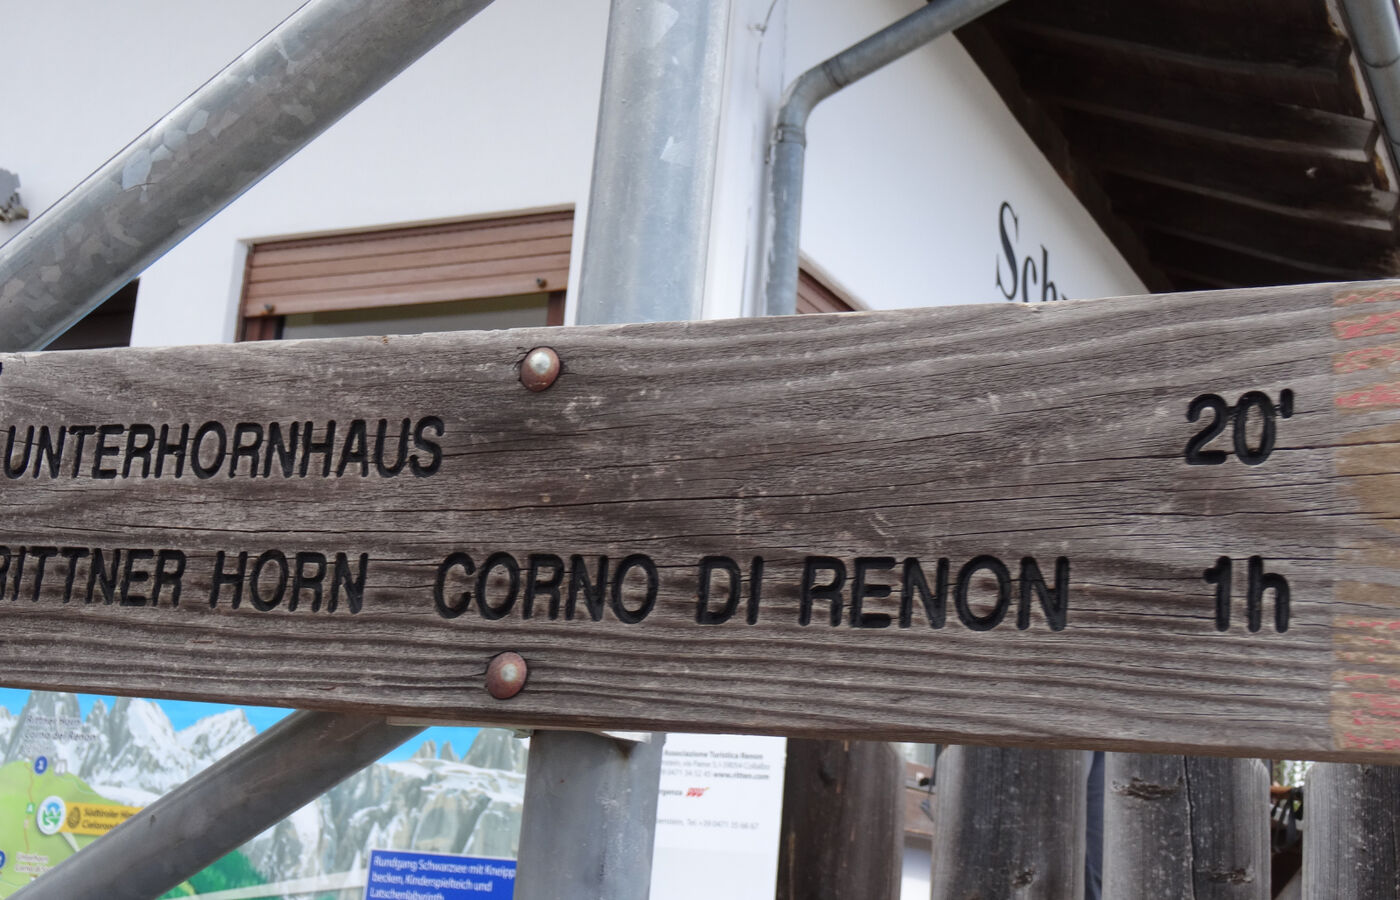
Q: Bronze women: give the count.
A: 0